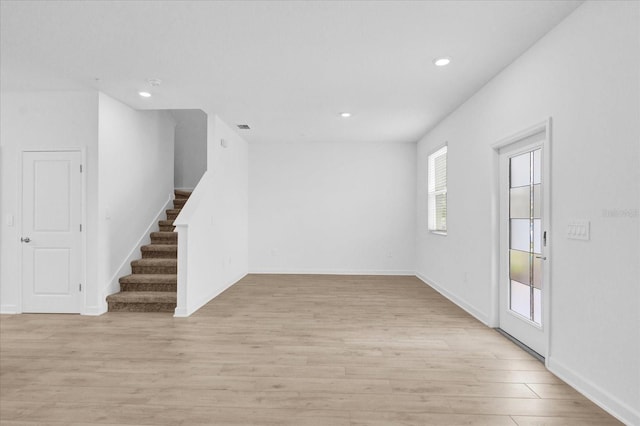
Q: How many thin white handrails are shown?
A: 1